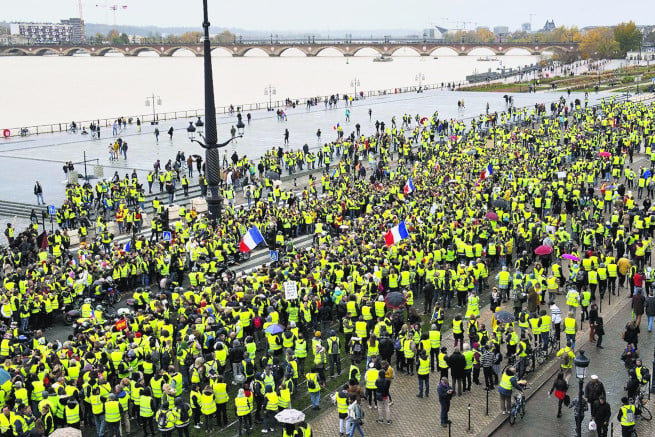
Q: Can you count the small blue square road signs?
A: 3